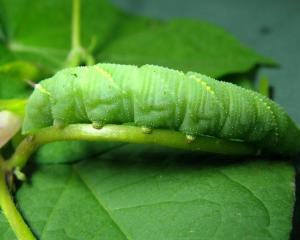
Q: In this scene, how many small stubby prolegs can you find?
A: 4